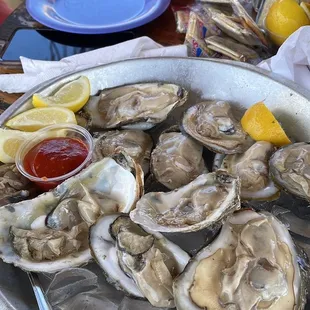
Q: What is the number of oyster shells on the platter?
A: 11